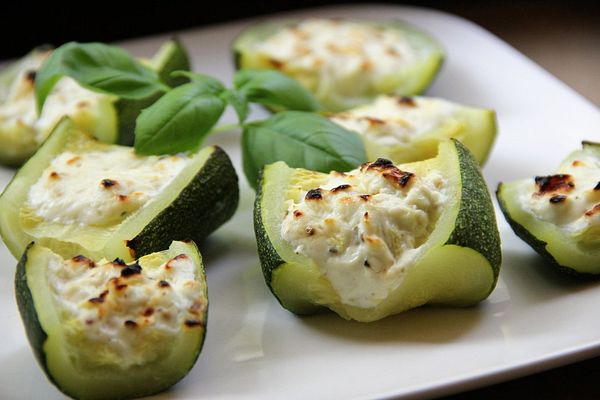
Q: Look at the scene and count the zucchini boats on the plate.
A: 7